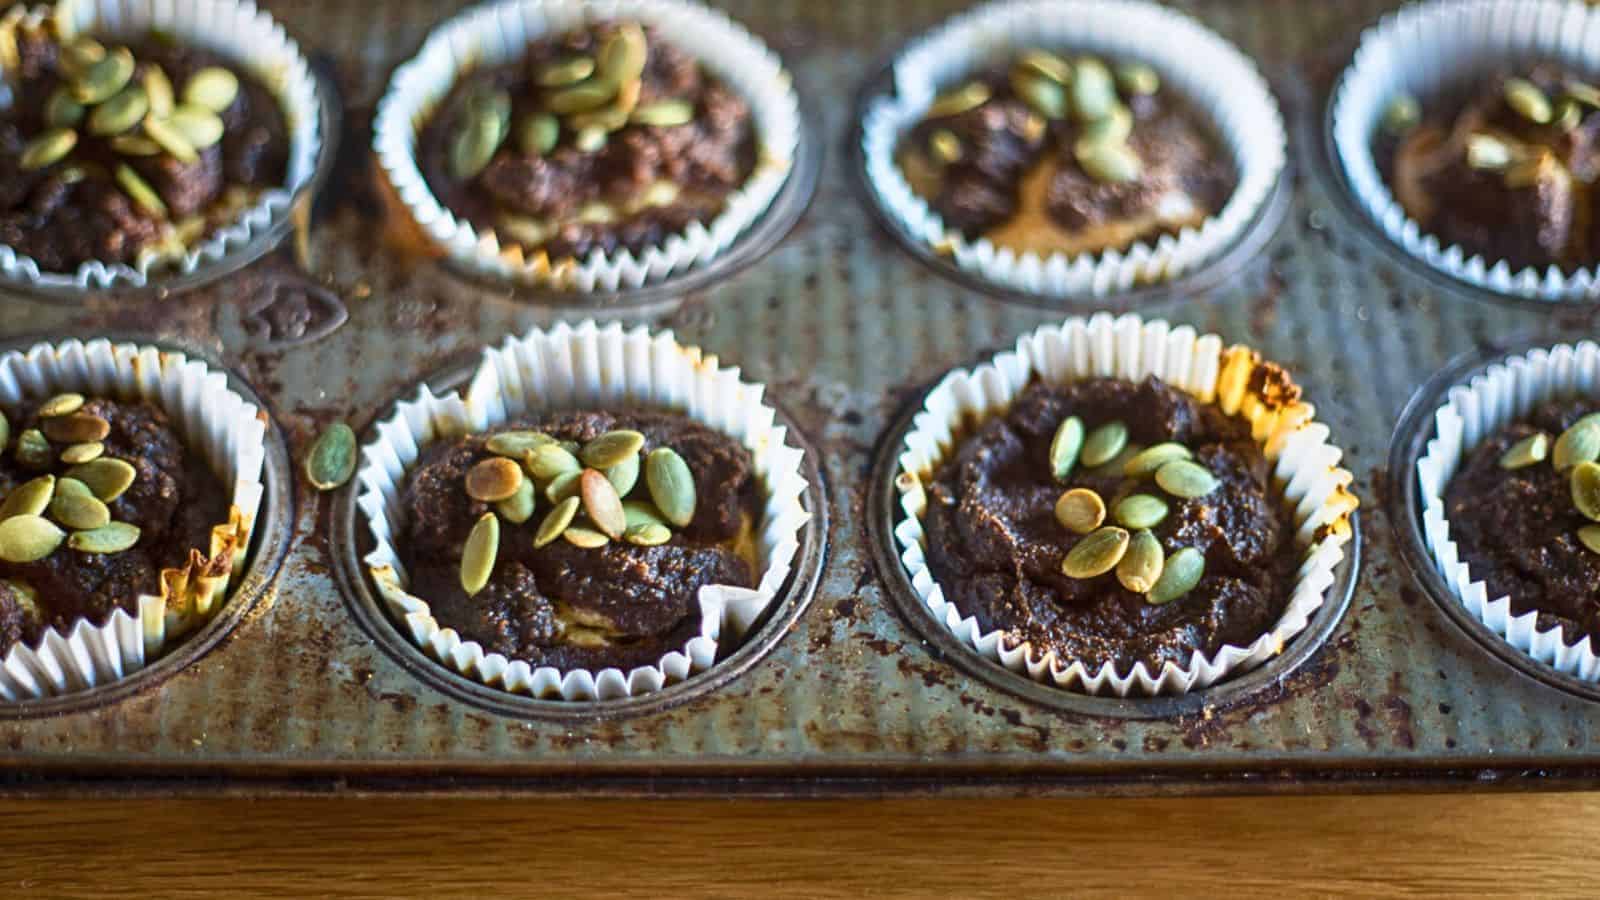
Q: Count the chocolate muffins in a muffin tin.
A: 8